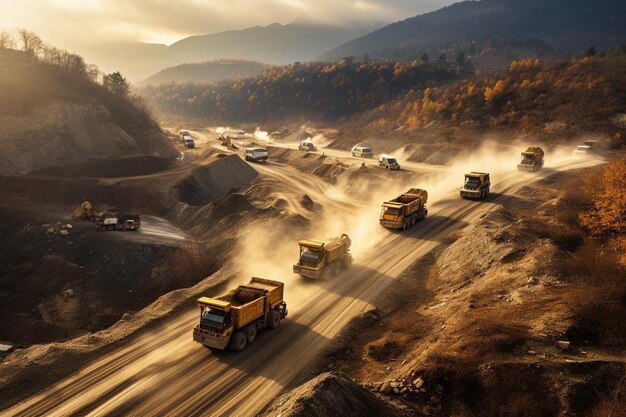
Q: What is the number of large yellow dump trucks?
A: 5